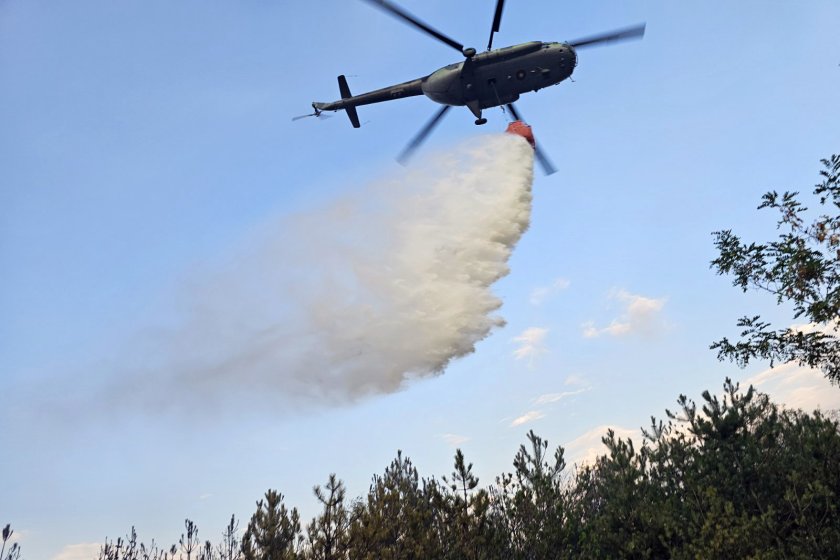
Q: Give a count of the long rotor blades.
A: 5